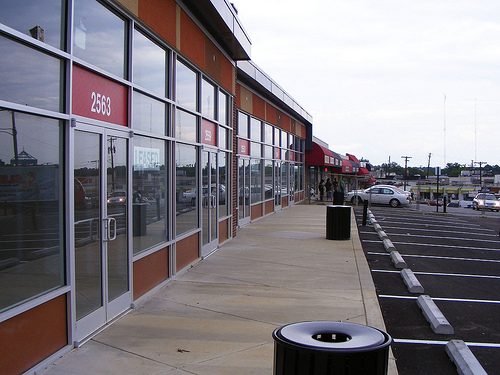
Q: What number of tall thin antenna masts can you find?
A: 2